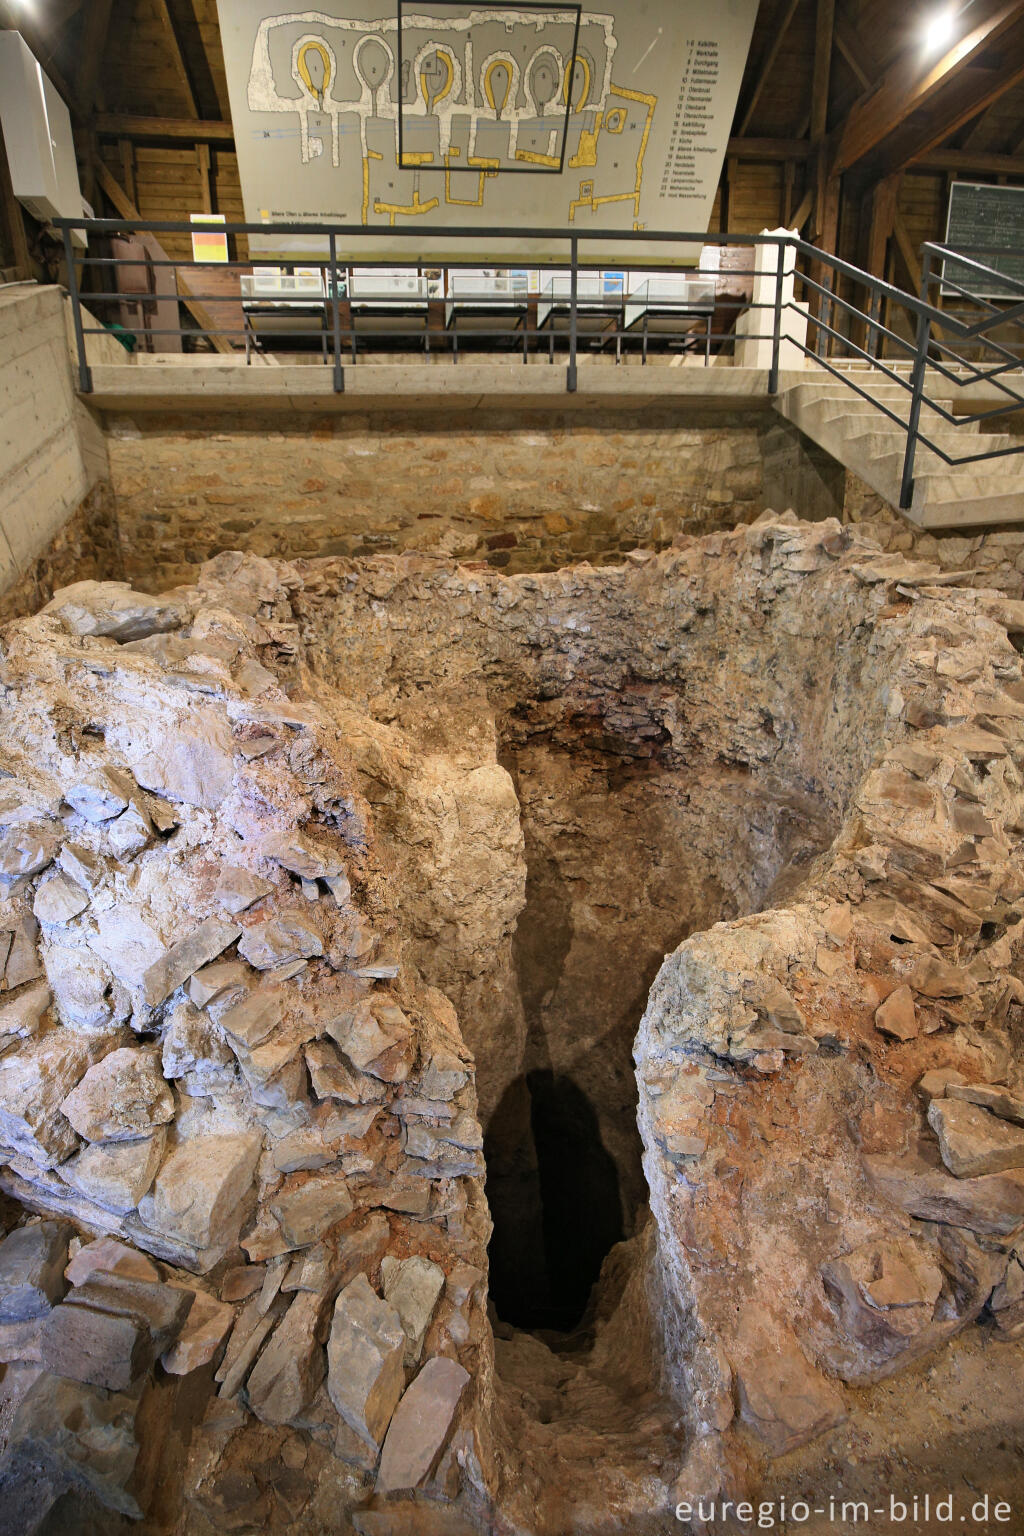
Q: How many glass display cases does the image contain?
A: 5